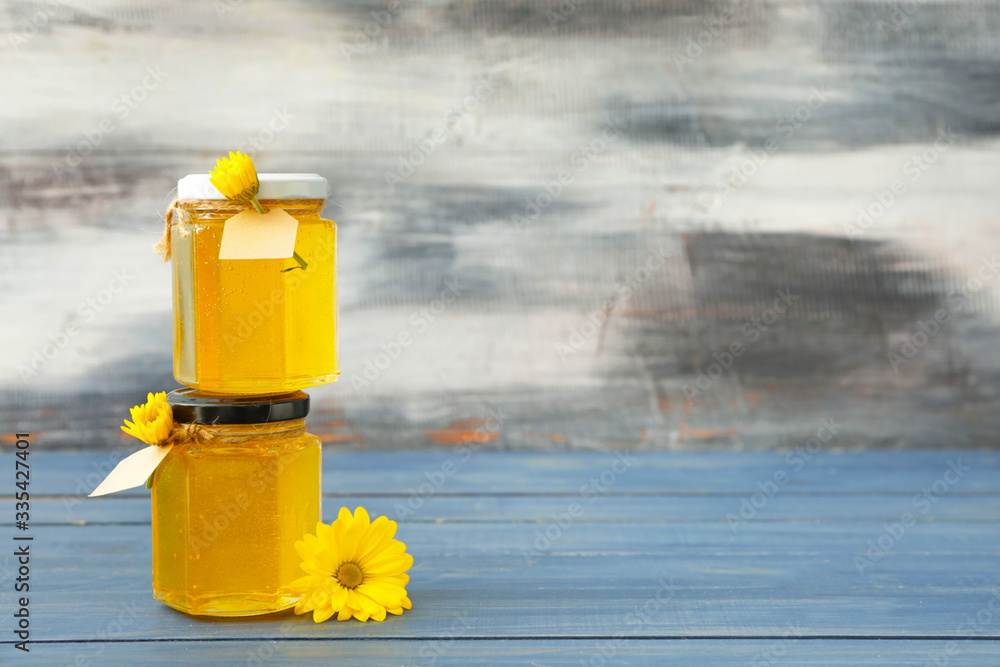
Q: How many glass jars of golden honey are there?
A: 2